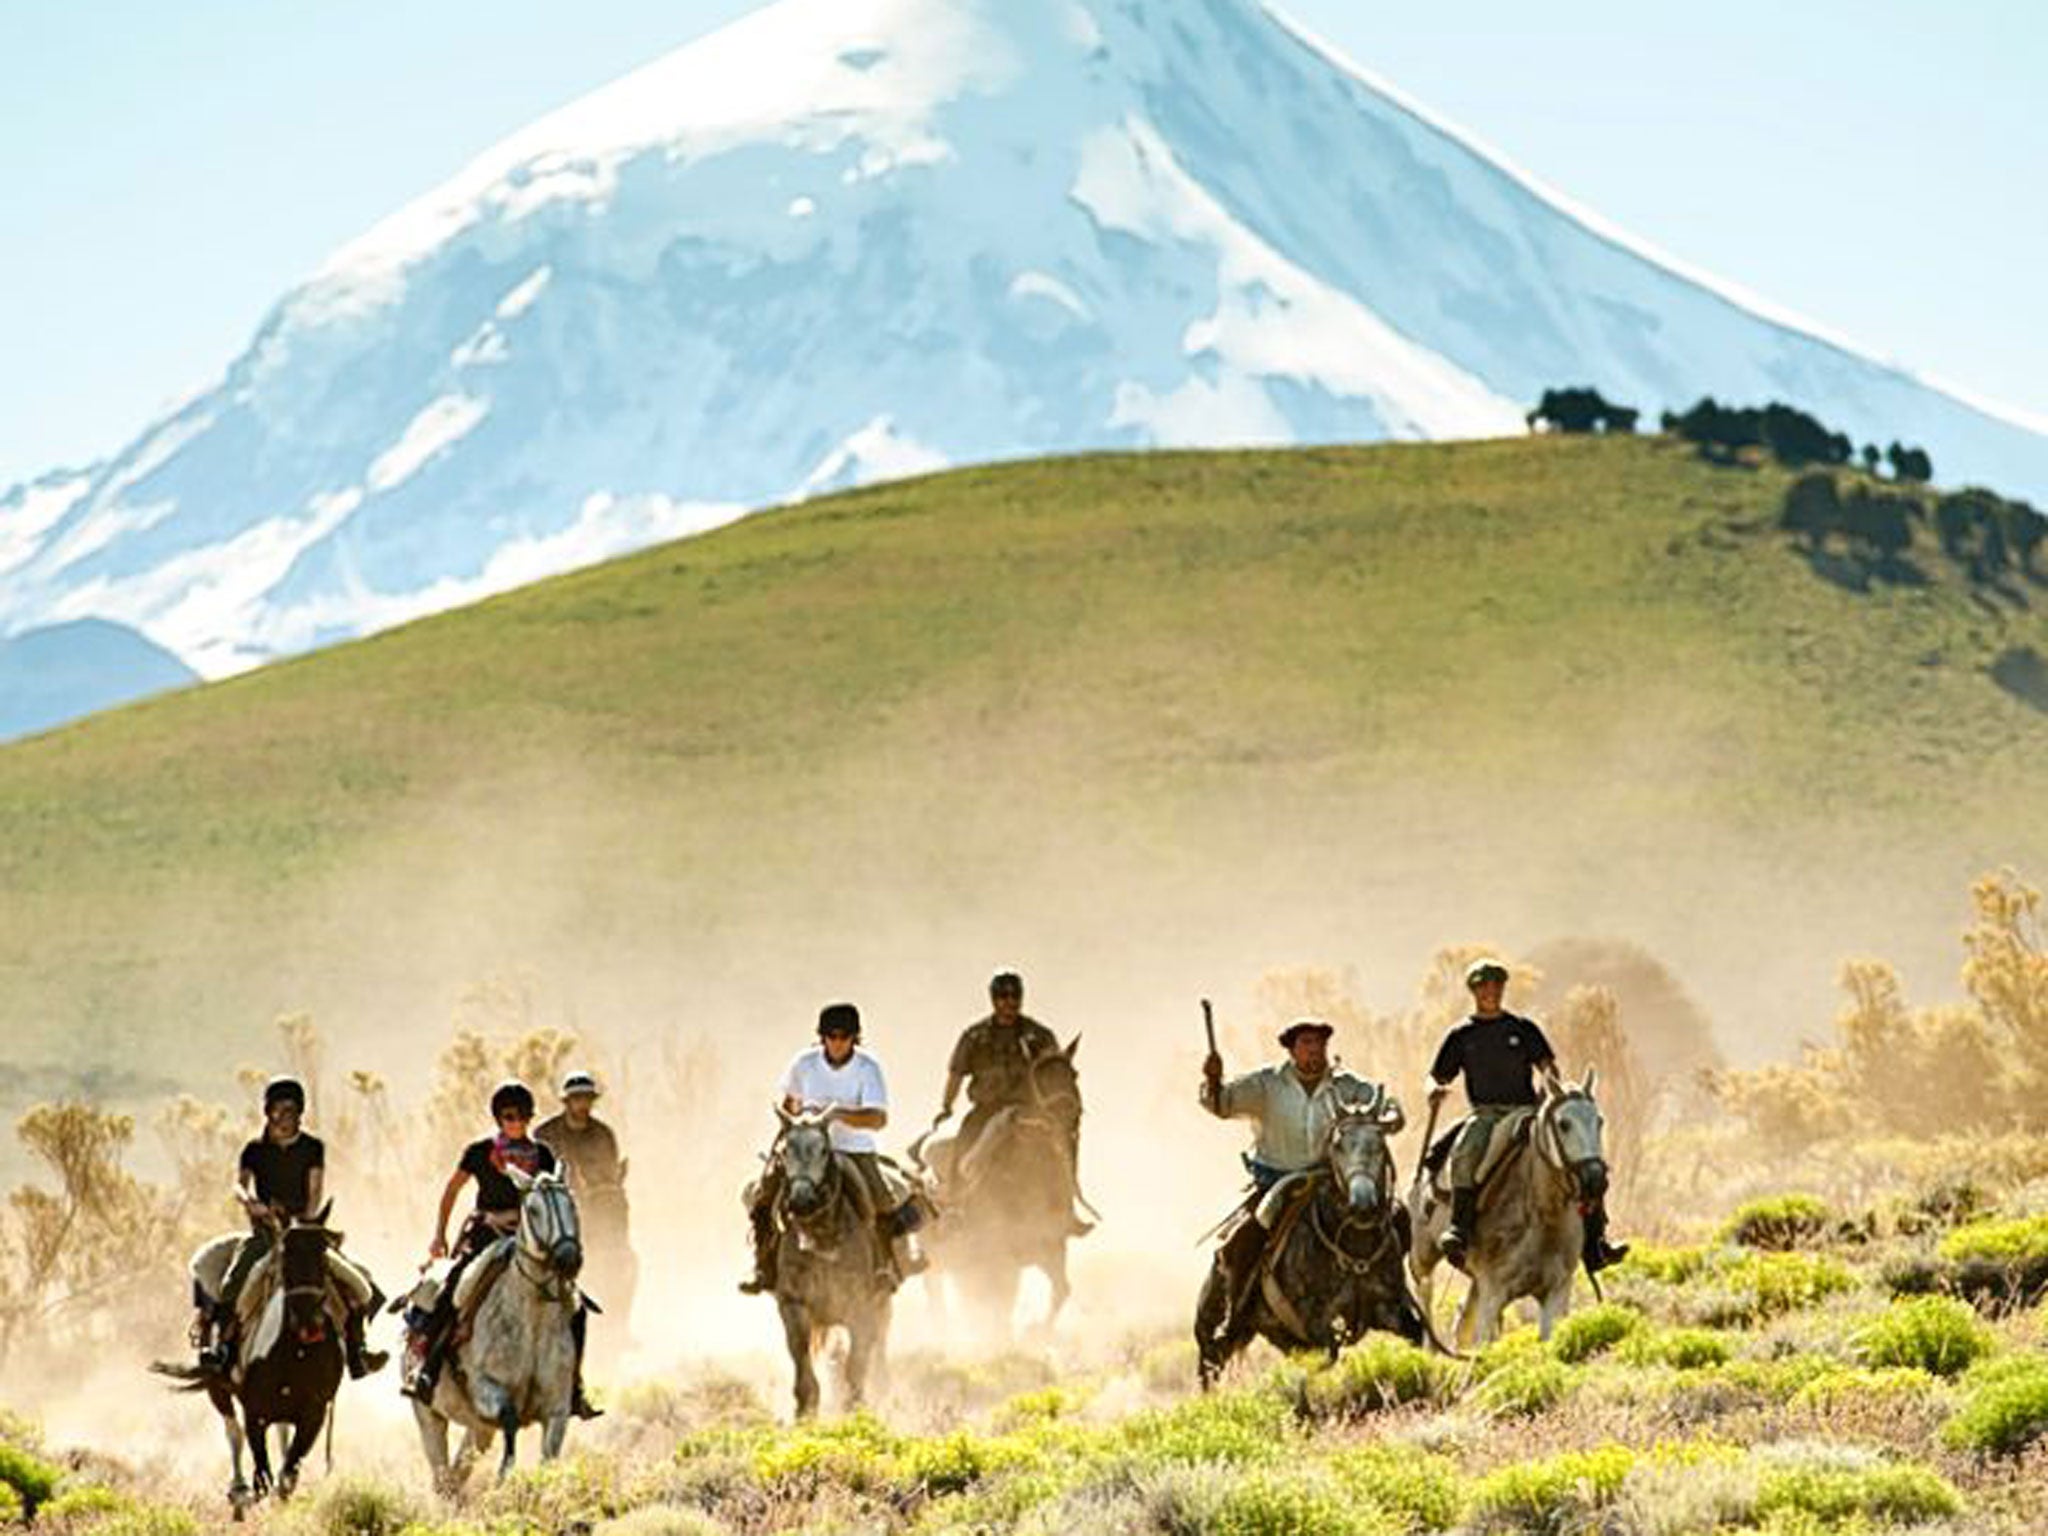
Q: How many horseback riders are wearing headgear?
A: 7